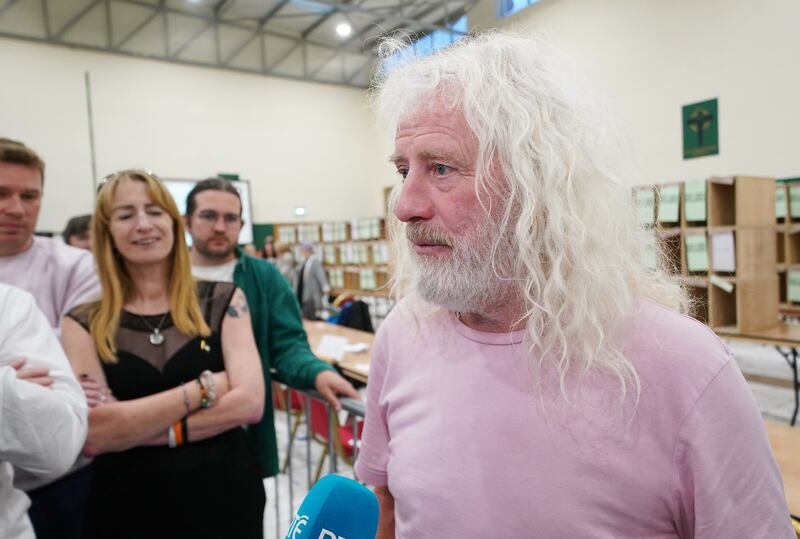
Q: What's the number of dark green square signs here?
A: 1